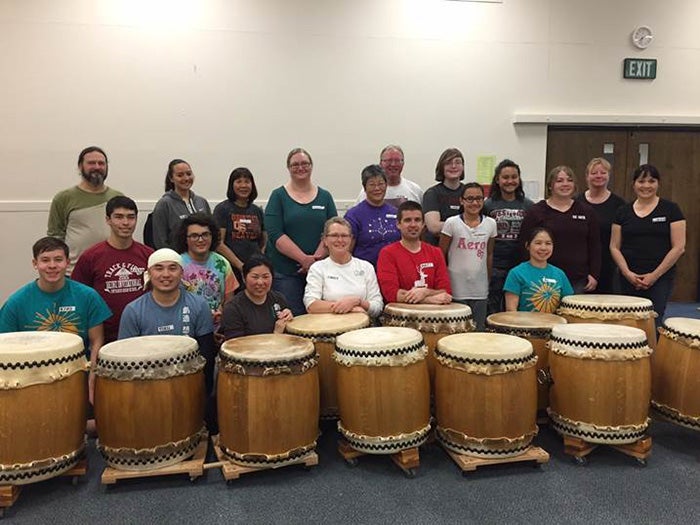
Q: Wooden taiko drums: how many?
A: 11